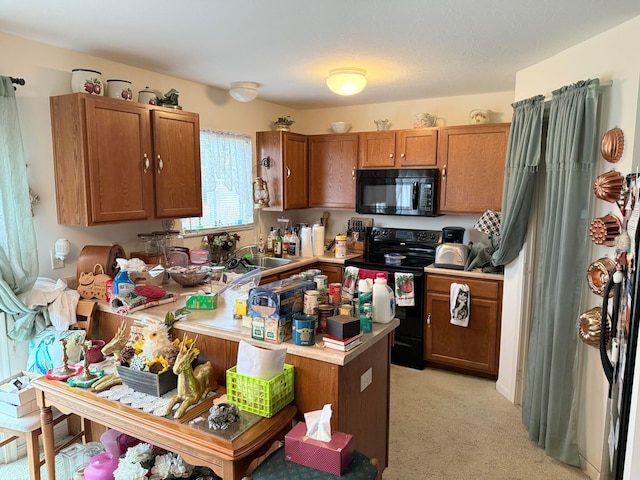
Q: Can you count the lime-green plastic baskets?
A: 1